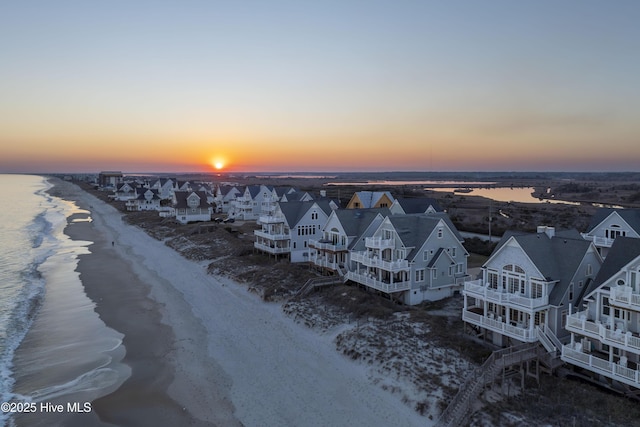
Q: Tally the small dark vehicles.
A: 2